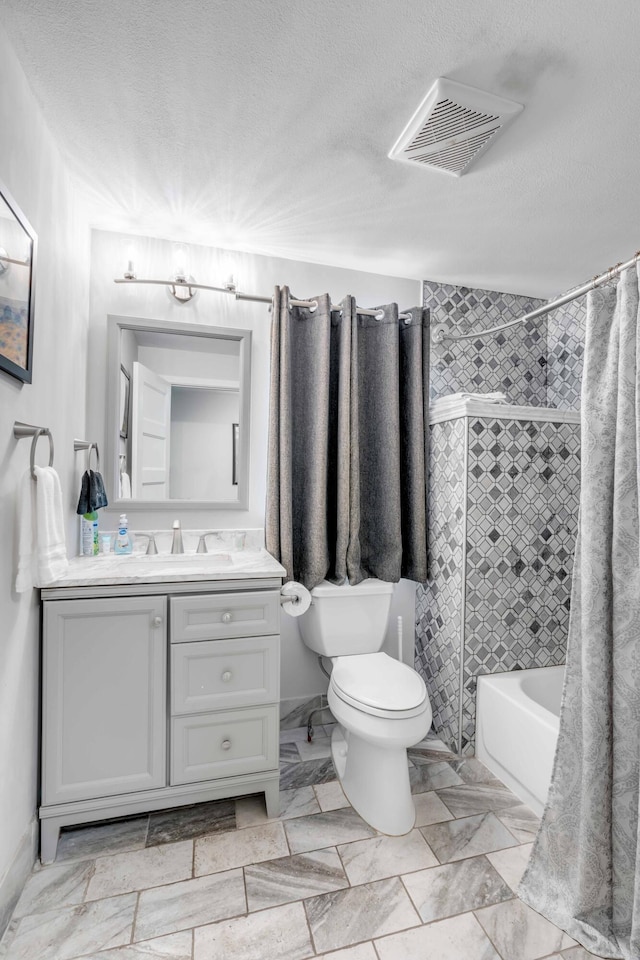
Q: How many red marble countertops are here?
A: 0